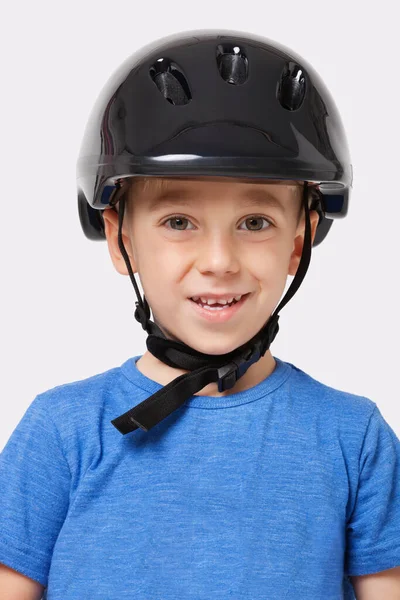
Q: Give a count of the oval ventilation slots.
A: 3